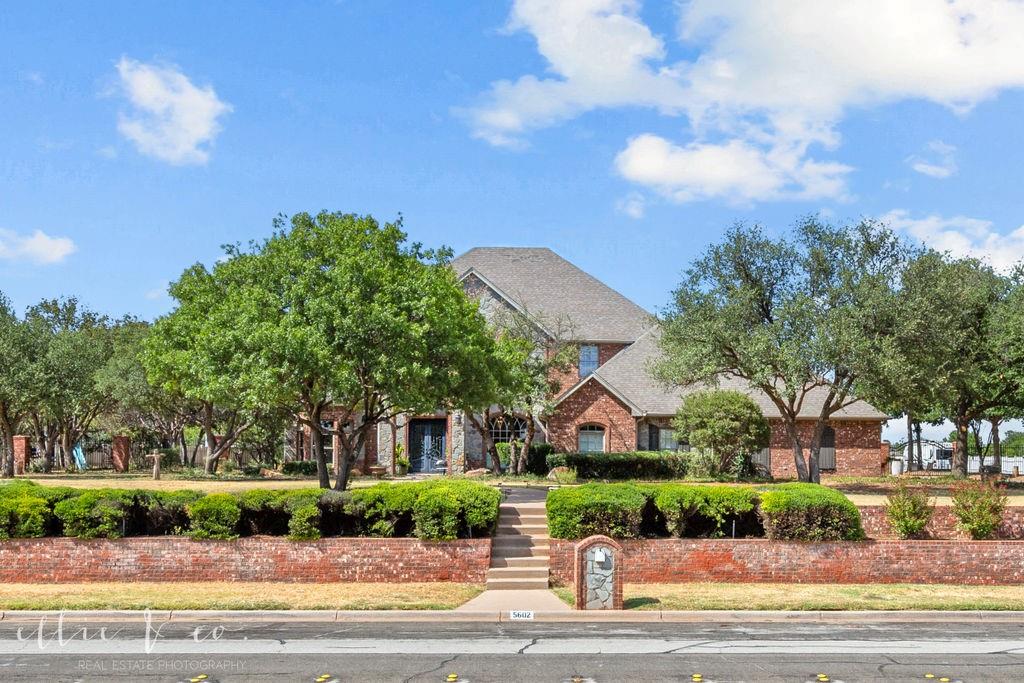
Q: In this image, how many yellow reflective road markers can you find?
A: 12